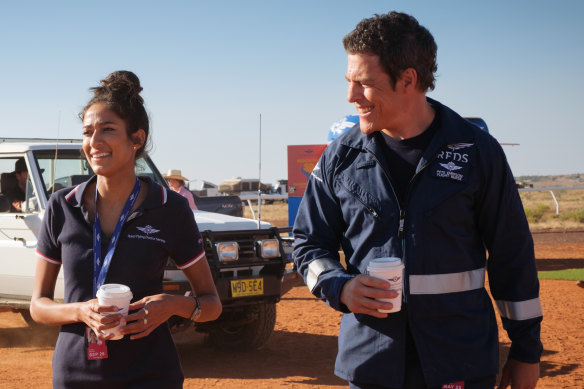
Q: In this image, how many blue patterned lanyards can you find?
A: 1